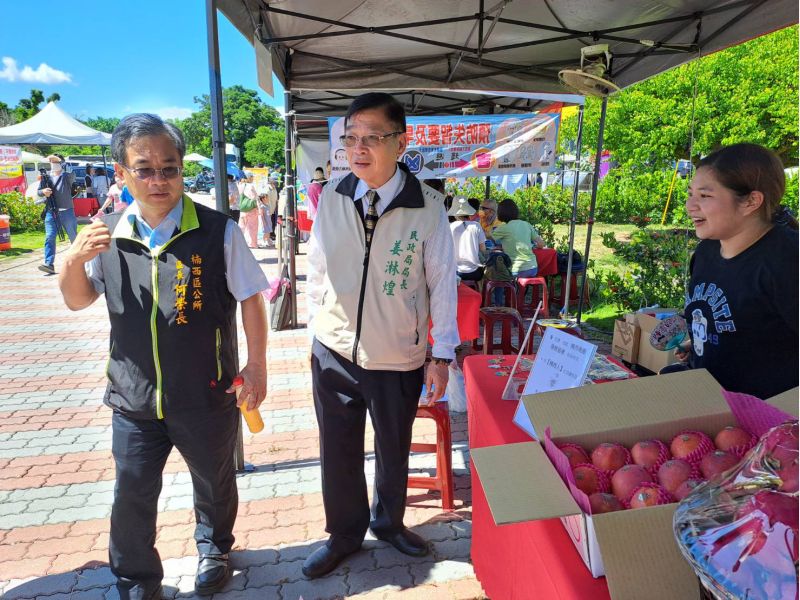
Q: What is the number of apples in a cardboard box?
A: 12